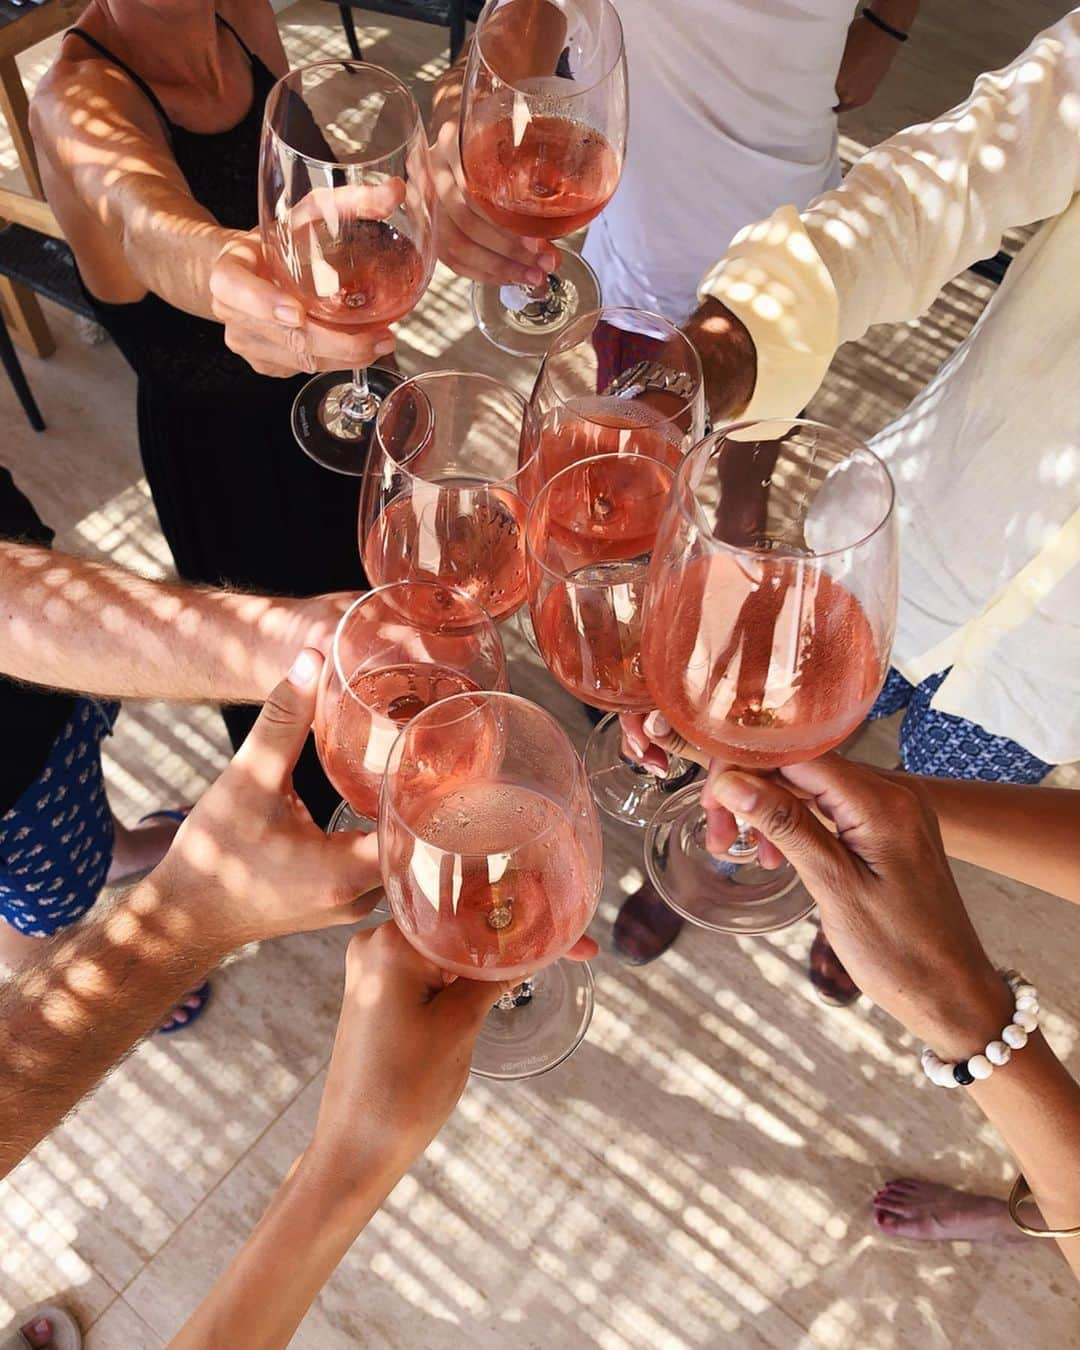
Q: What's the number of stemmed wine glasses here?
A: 8